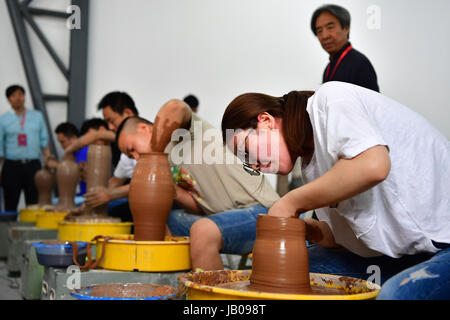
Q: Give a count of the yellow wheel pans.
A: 5